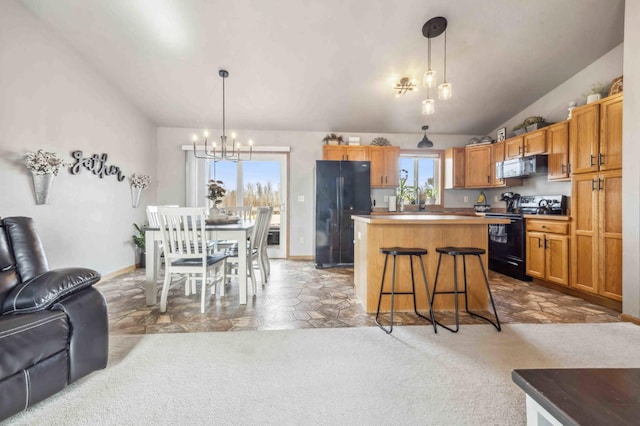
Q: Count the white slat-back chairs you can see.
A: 6